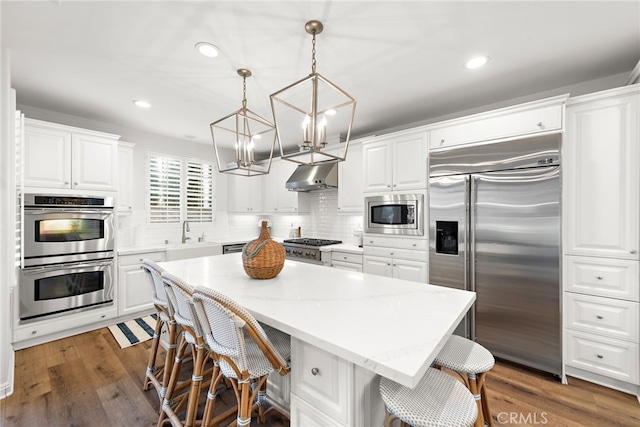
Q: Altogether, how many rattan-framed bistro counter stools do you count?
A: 5